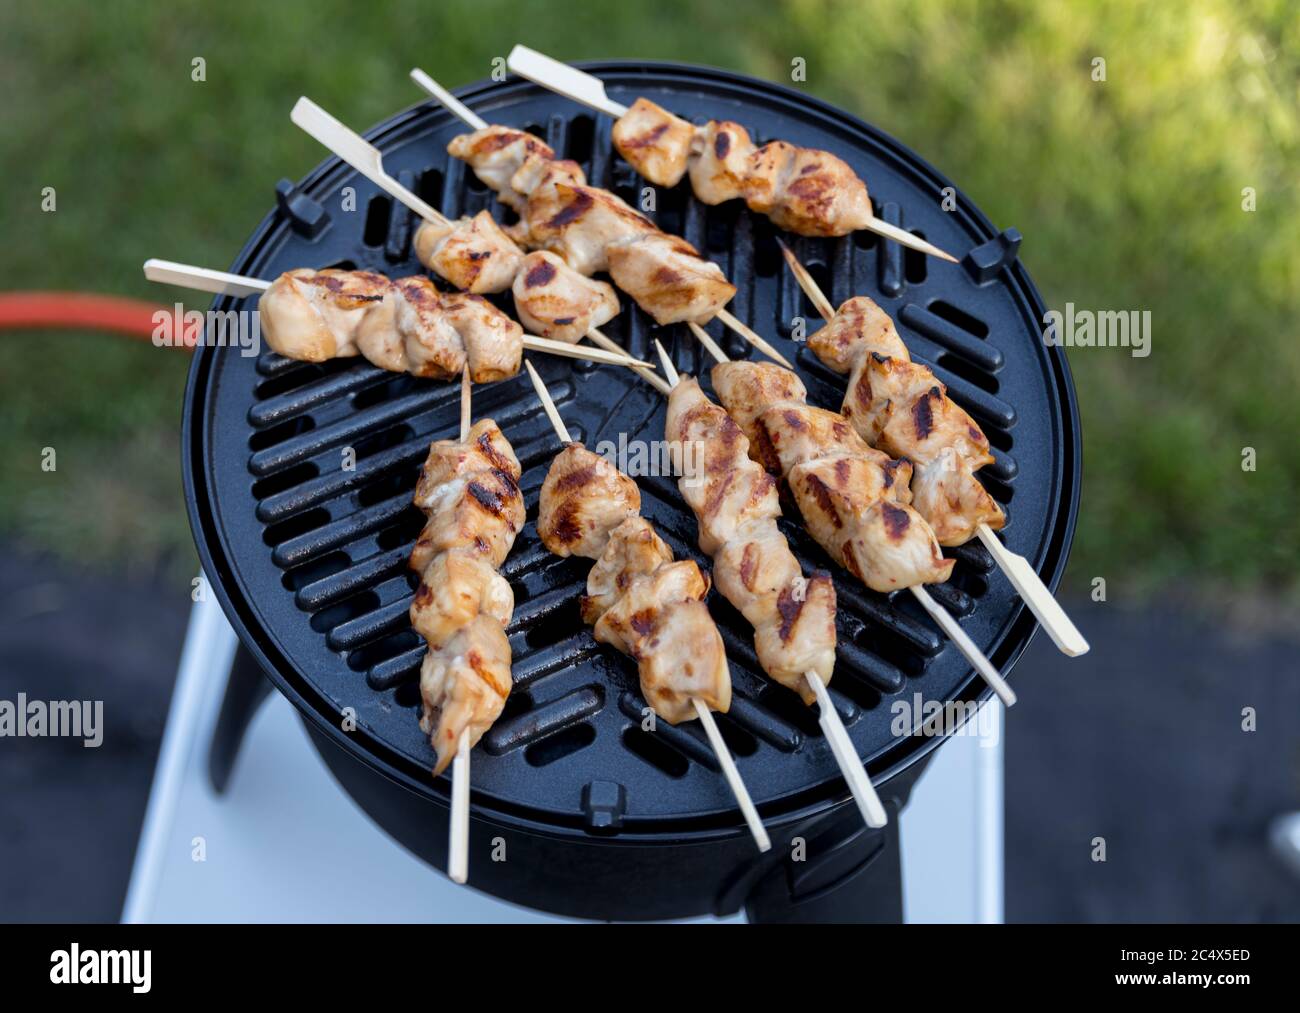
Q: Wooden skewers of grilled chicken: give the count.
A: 9